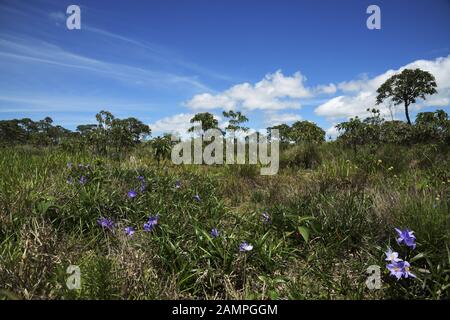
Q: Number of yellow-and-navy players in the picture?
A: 0